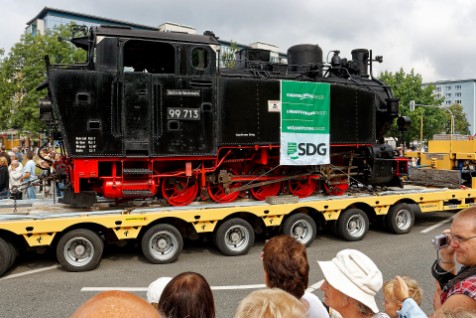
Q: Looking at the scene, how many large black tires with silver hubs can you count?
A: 6